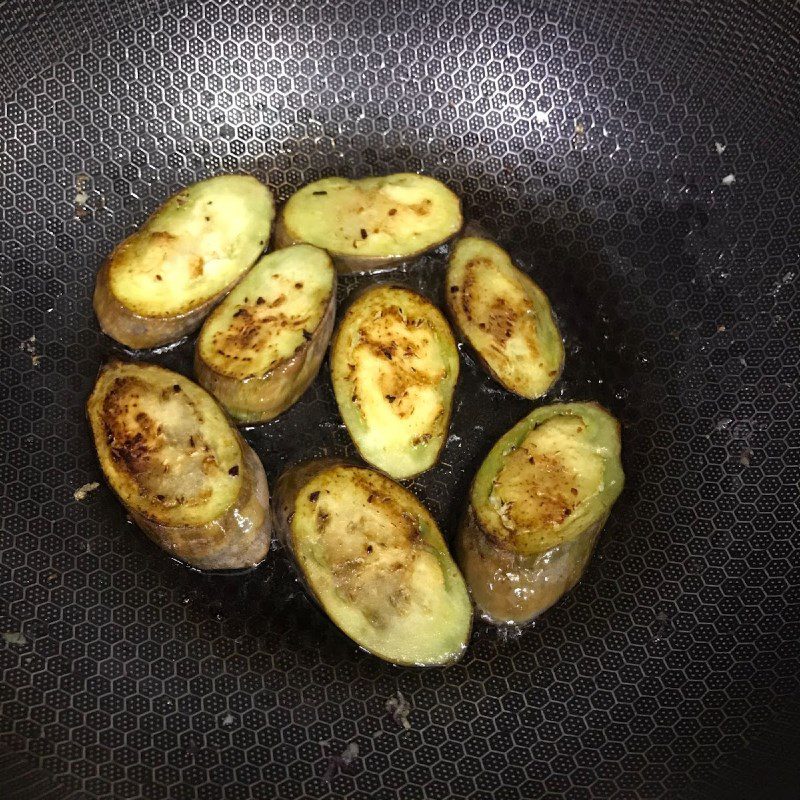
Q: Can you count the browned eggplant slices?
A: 8